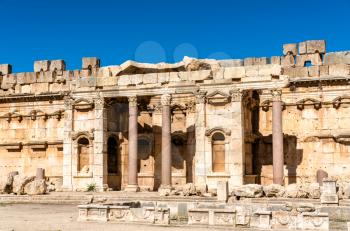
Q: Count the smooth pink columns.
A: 3